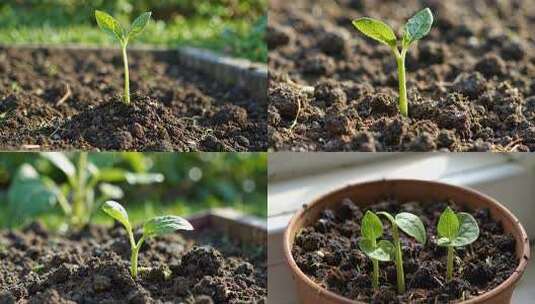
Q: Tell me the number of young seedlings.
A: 6